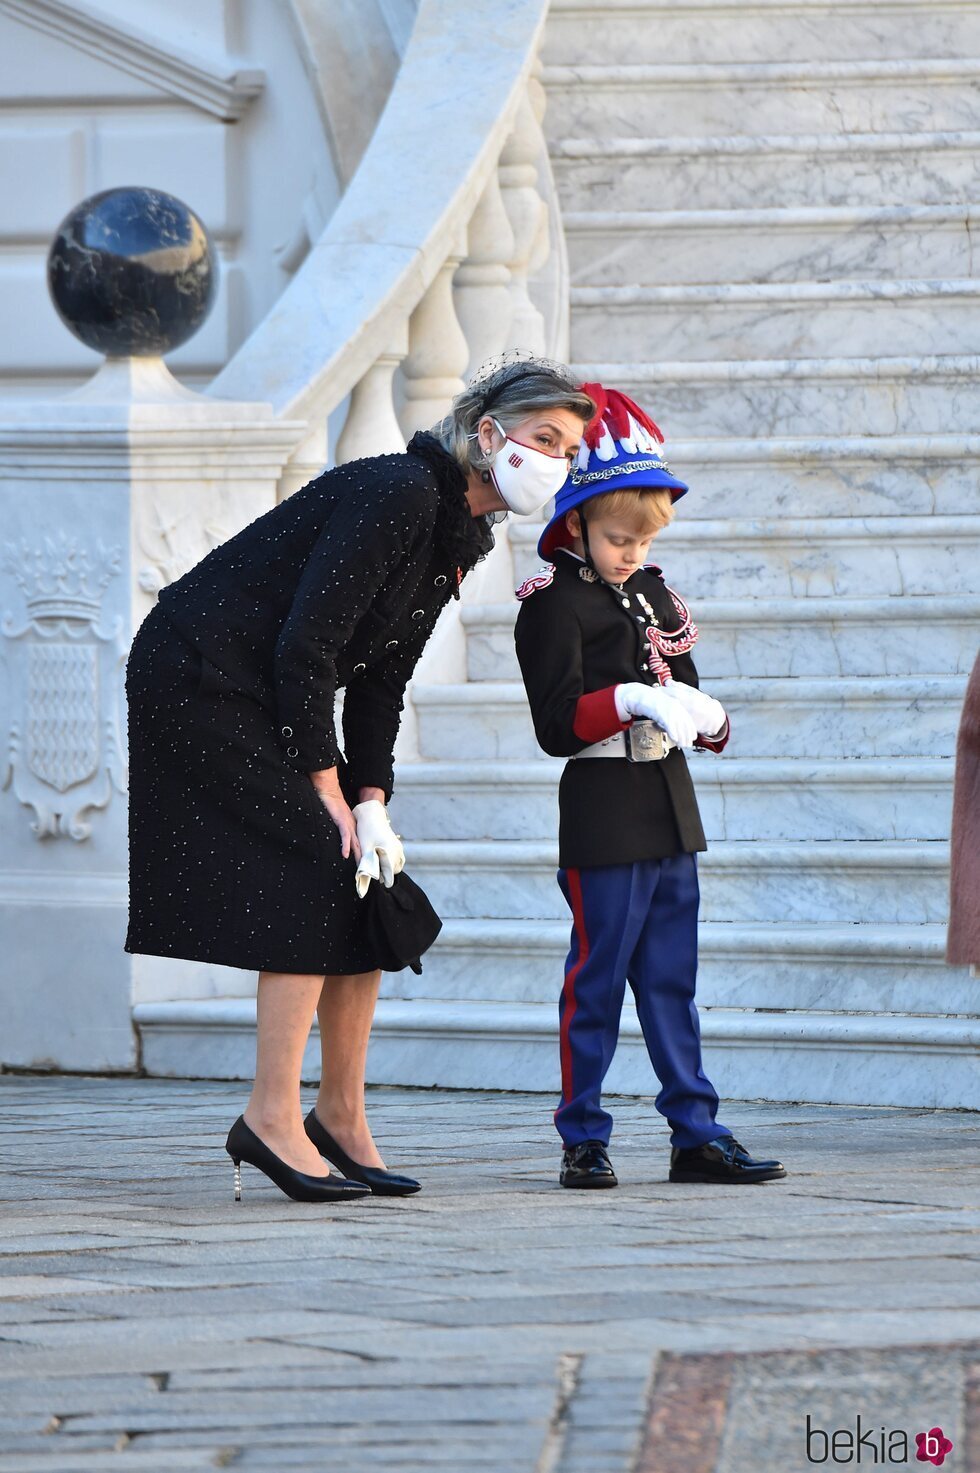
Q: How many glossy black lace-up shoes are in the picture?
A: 2